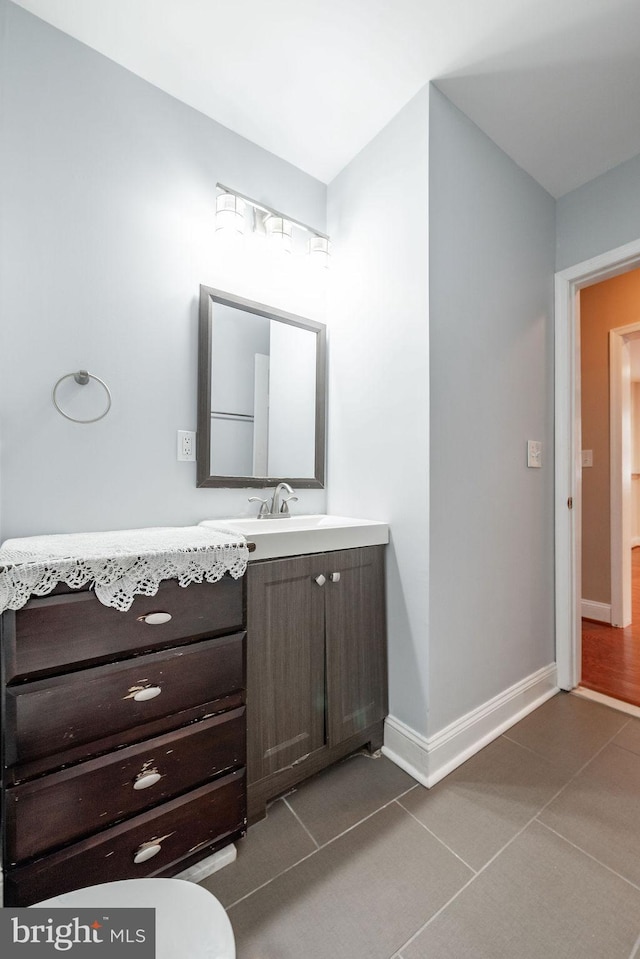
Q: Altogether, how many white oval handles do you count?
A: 4